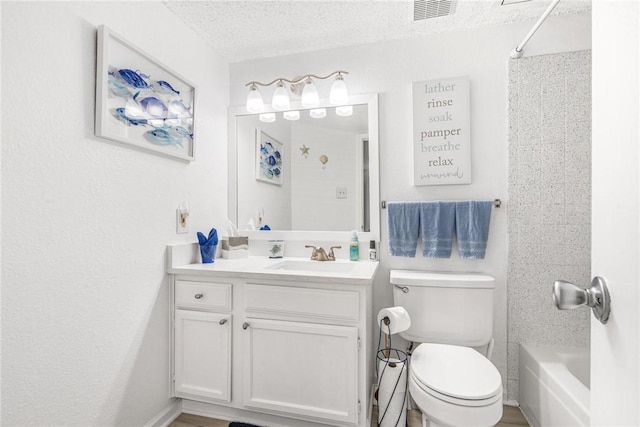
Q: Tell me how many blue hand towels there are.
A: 3